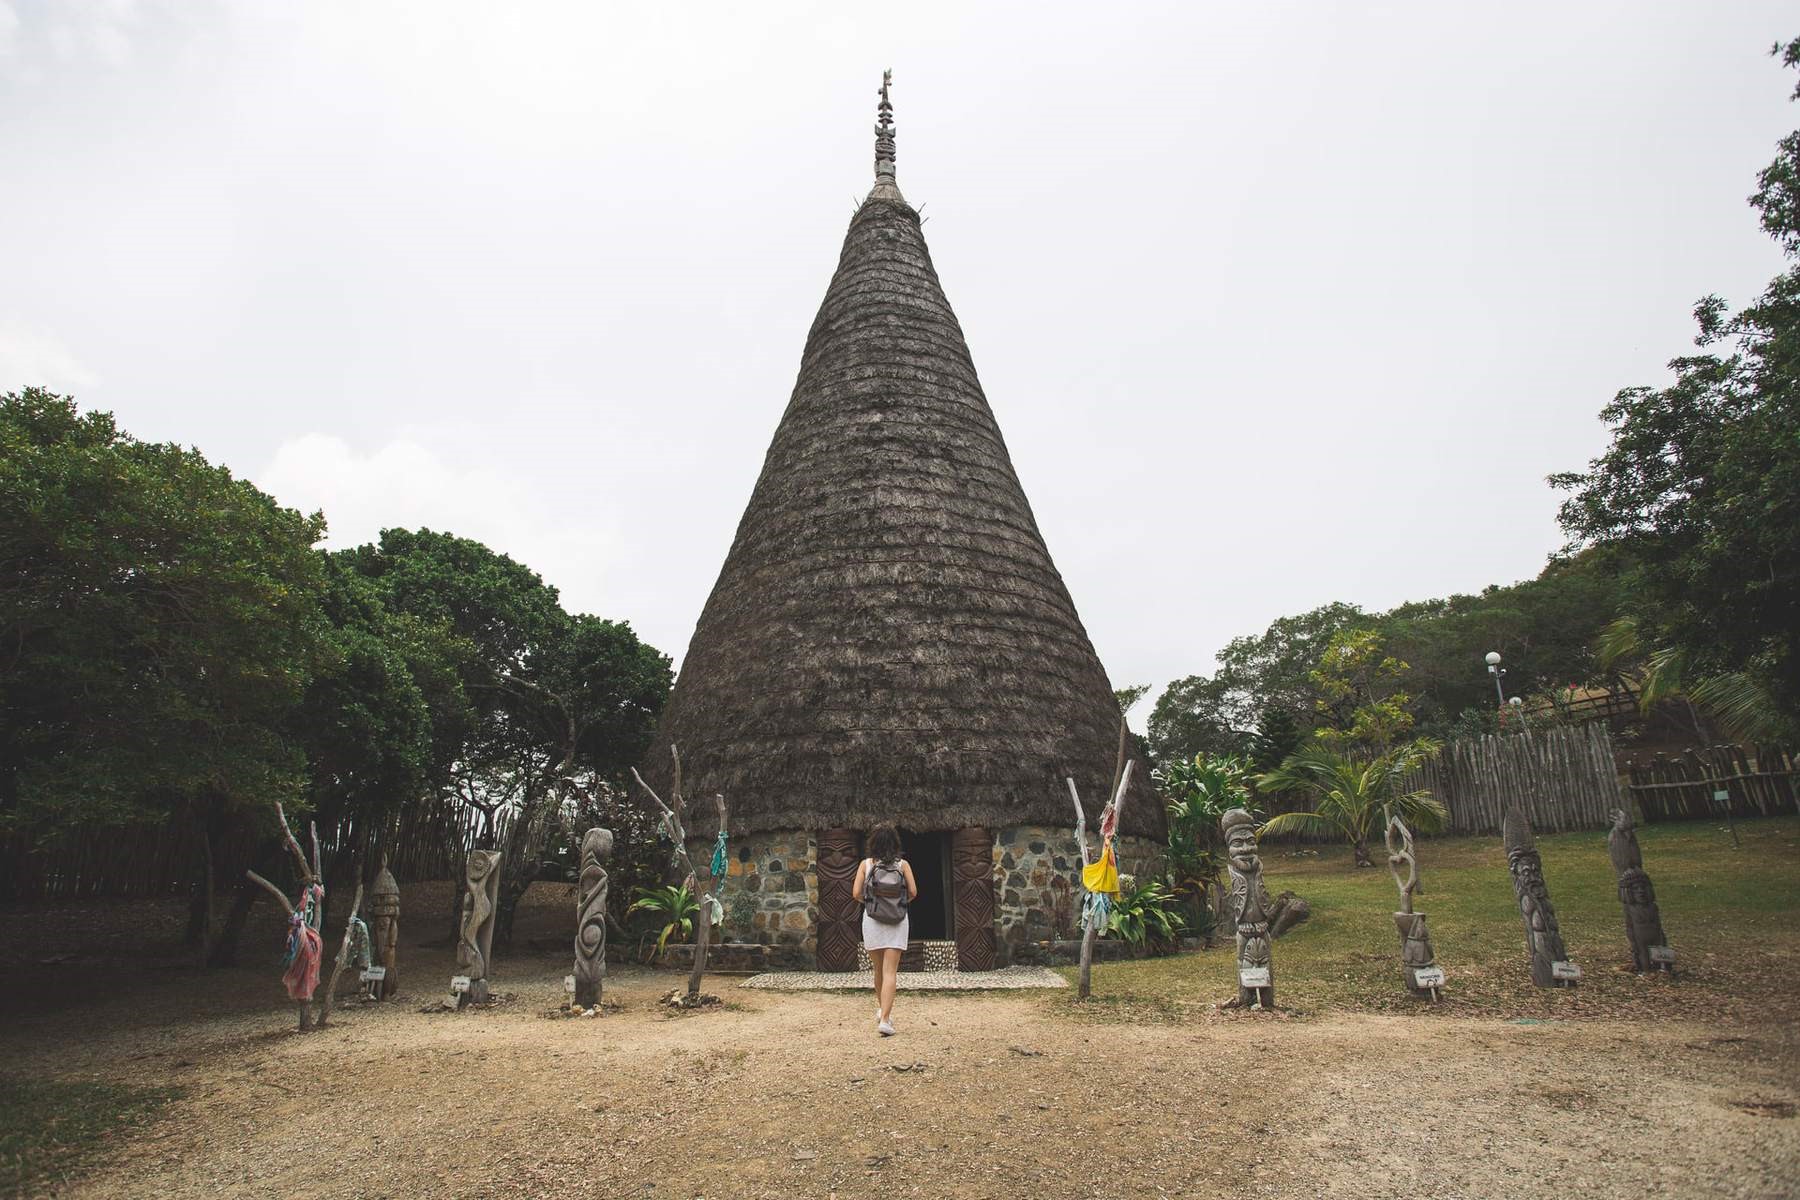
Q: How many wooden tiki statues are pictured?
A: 7